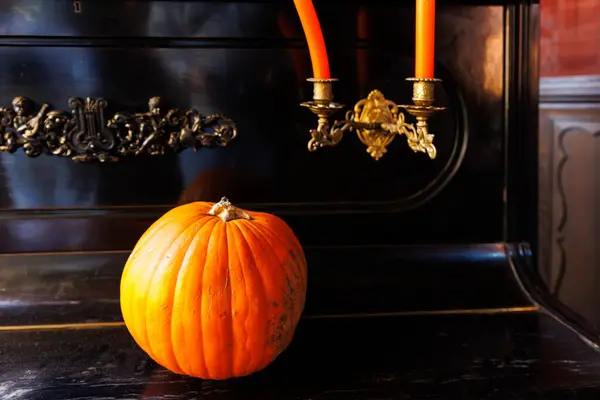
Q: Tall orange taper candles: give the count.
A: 2